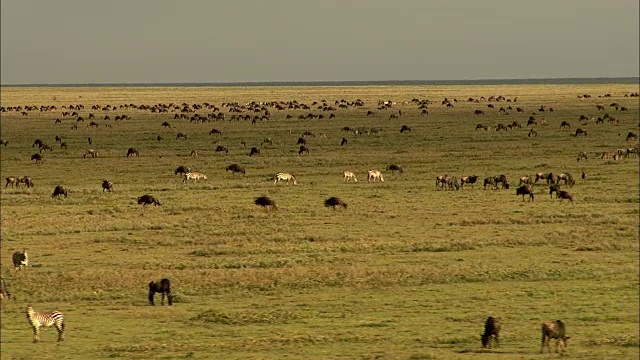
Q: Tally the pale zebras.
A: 5